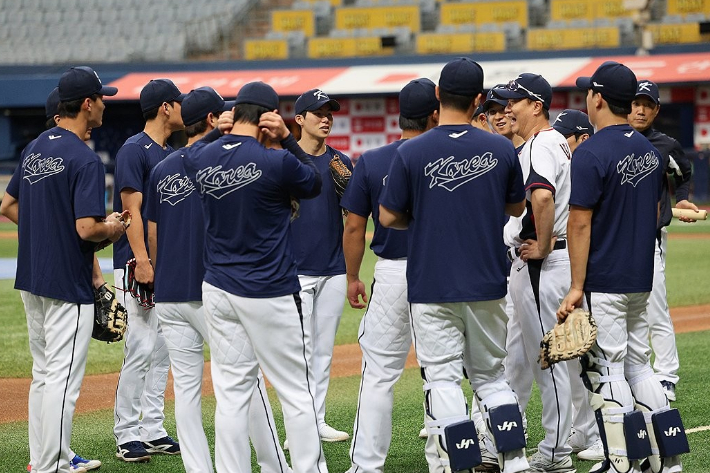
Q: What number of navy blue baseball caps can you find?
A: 14